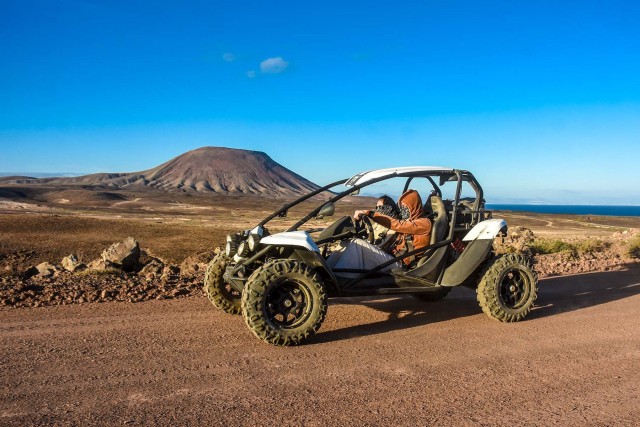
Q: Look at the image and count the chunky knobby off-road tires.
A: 4